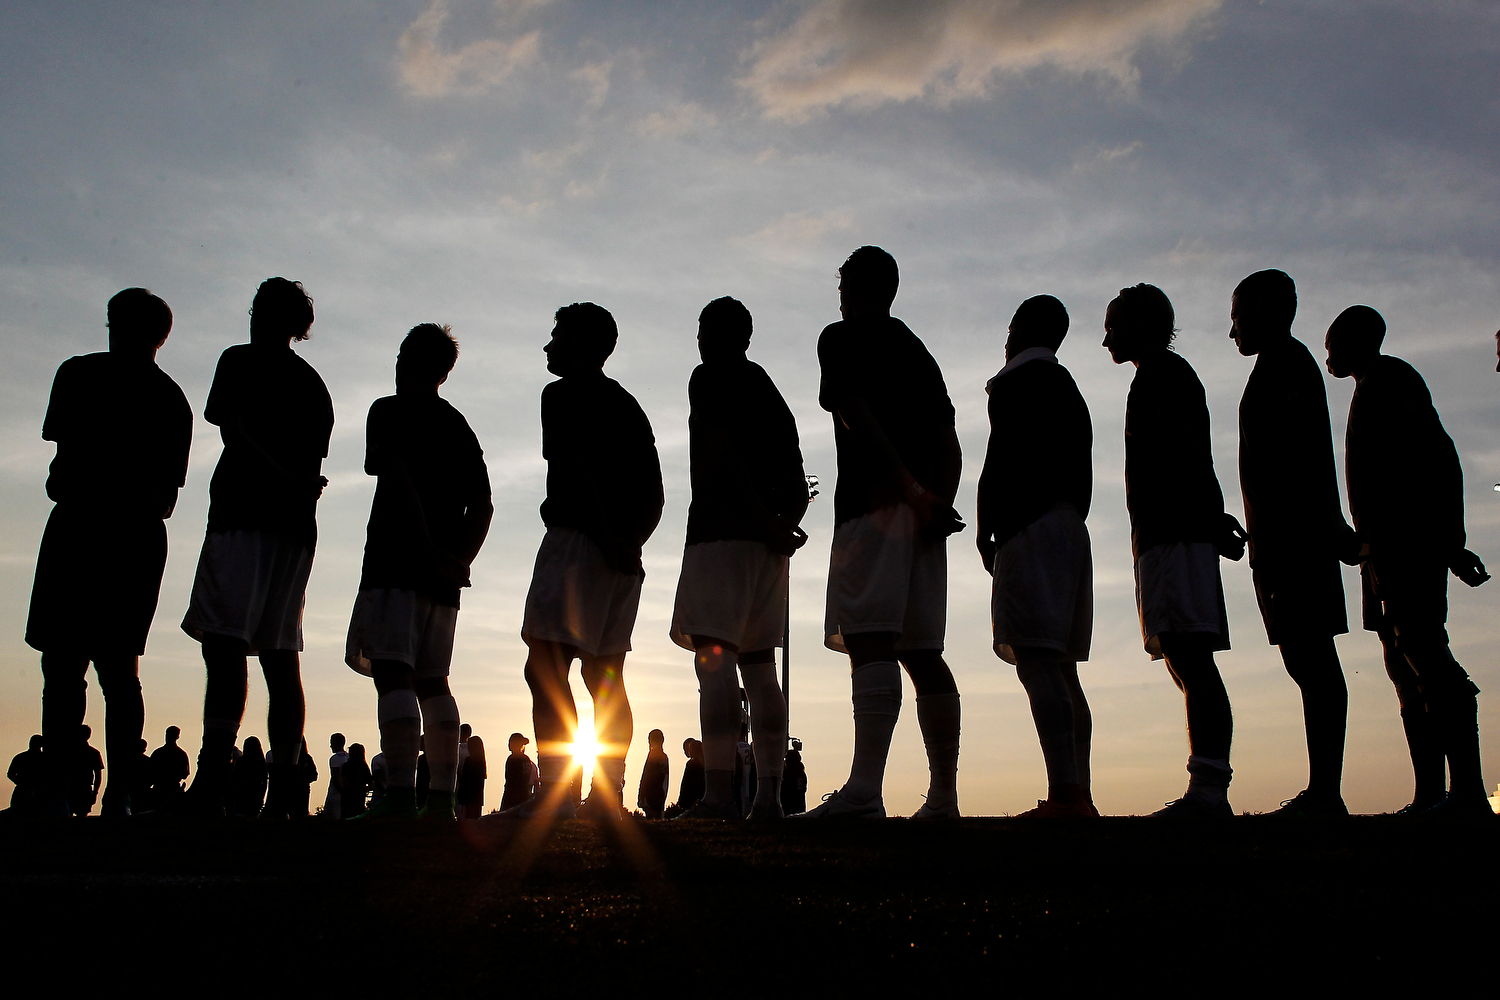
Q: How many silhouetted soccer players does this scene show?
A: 10